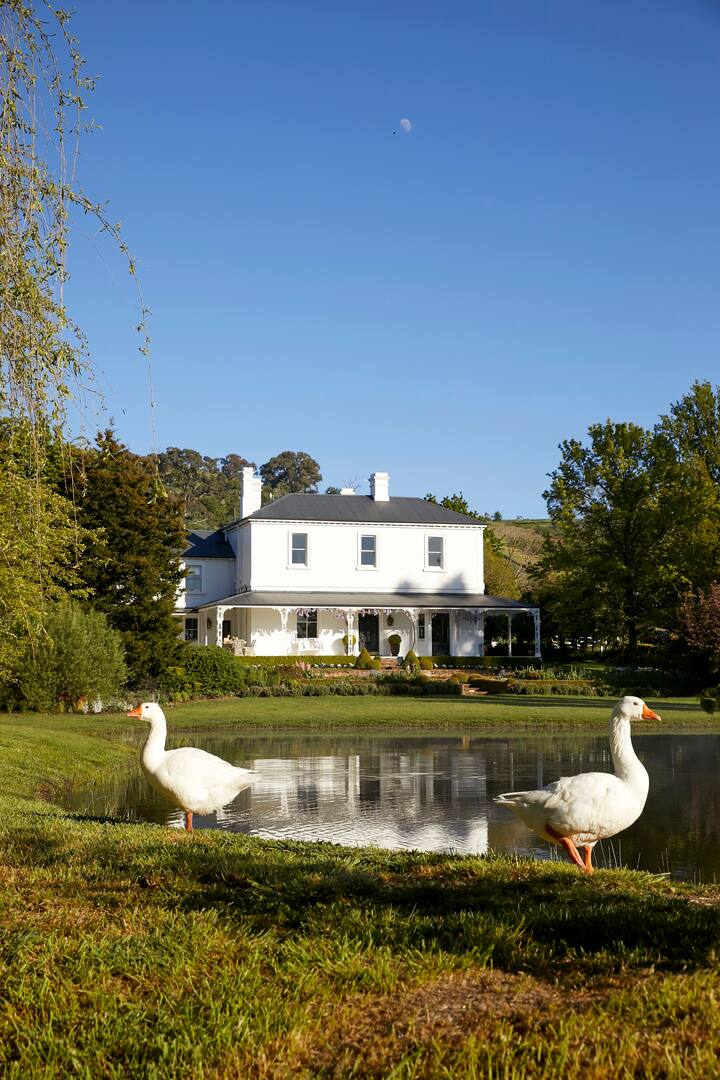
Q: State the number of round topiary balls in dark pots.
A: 2